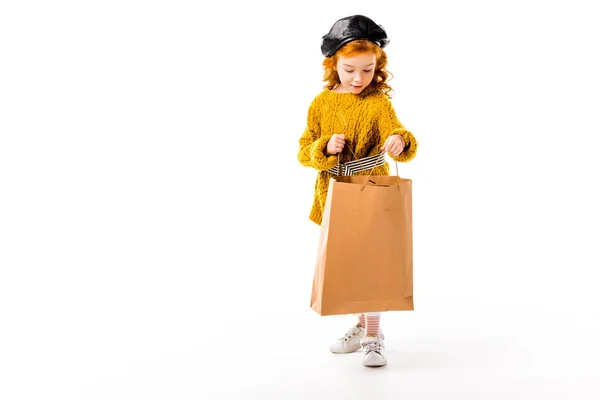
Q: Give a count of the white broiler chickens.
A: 0